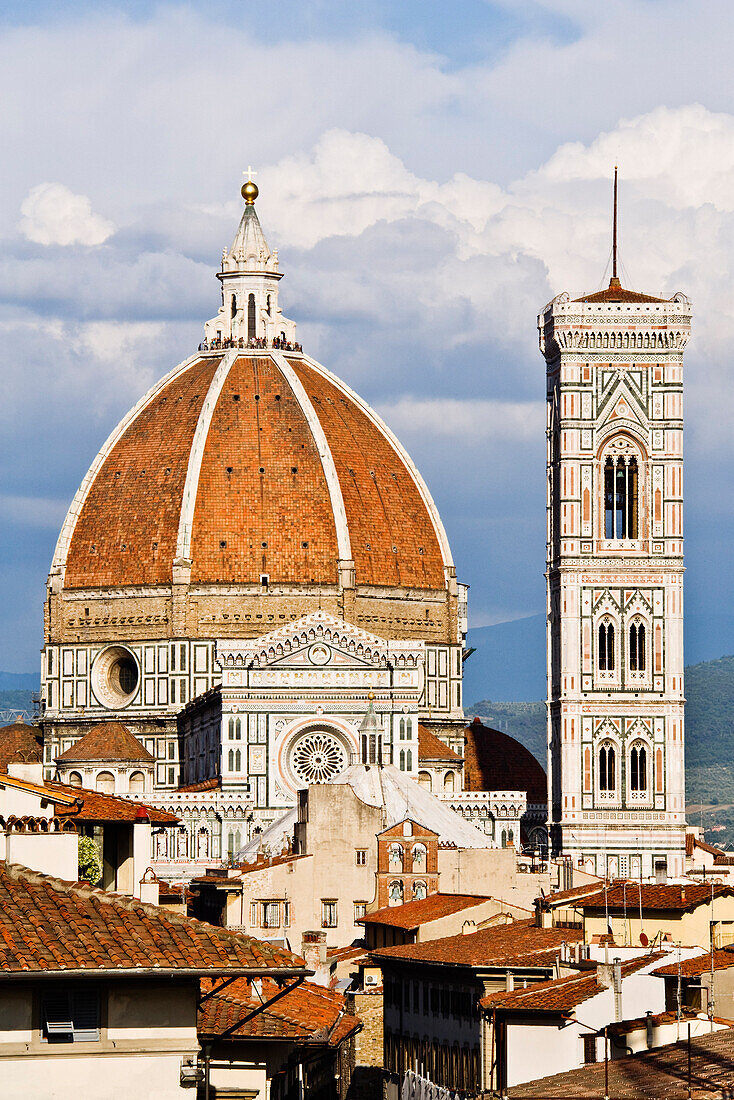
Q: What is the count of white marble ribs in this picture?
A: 4